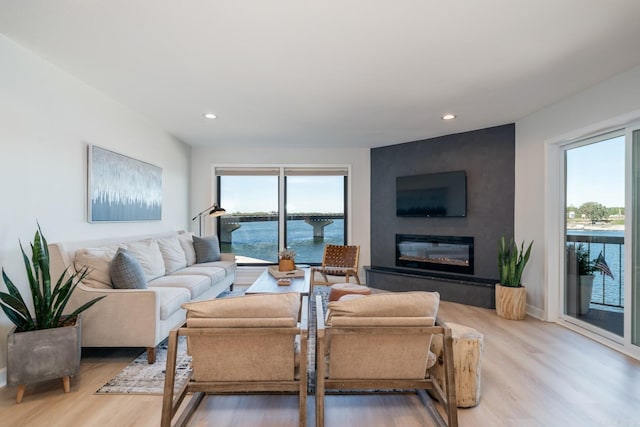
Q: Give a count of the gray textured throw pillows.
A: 2